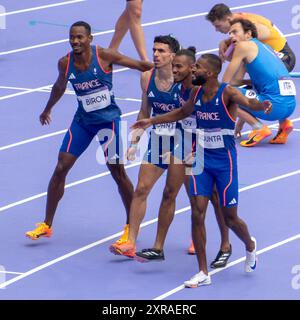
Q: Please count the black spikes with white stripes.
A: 2